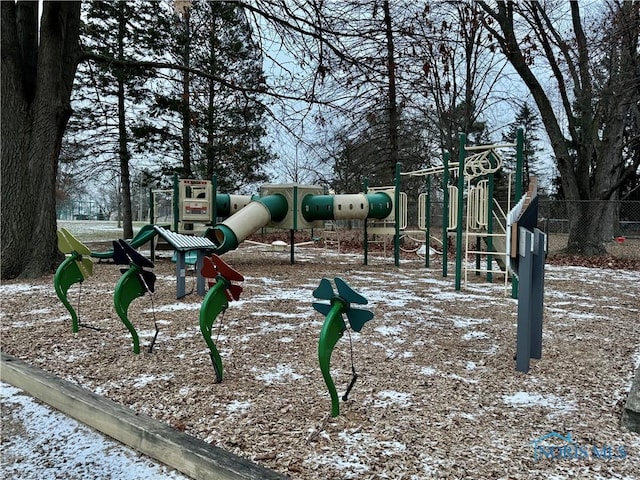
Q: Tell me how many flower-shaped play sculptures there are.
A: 4